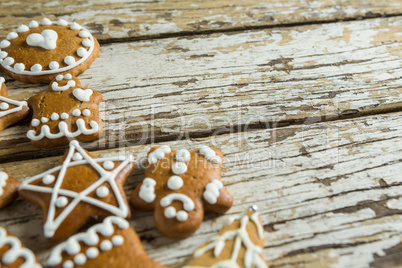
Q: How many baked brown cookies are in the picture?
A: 9